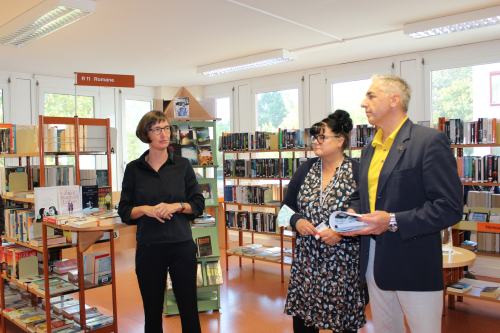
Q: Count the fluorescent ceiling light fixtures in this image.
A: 3